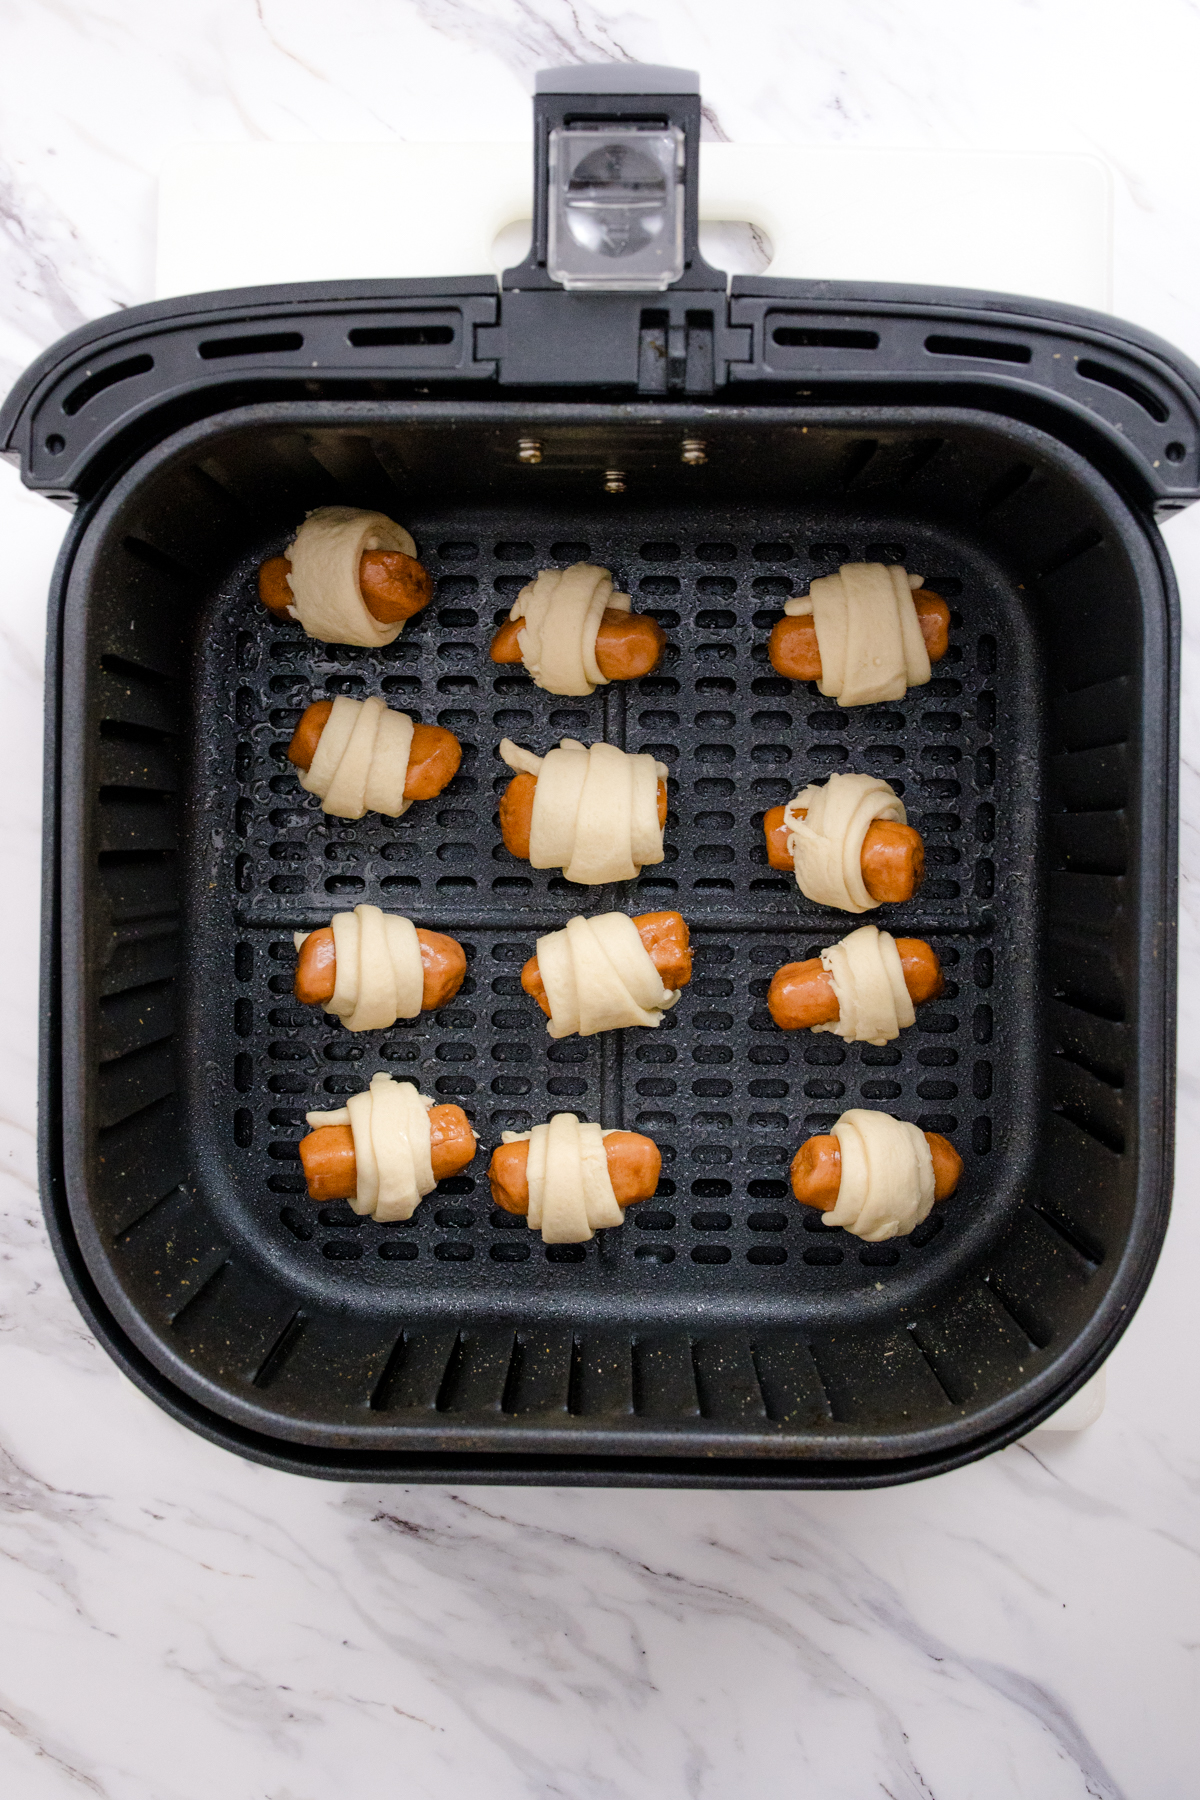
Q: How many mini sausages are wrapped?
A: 12